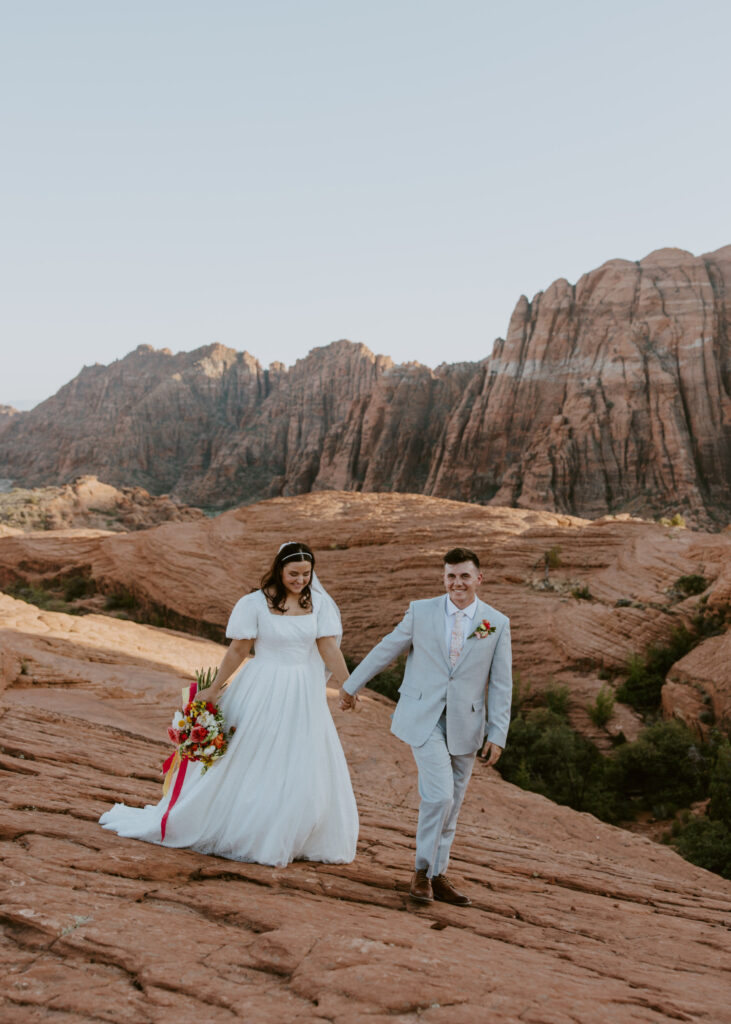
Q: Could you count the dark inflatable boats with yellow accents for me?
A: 0